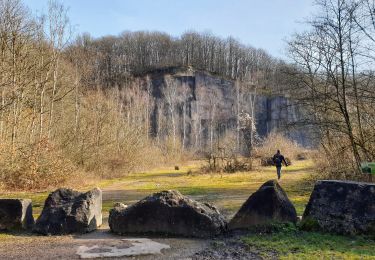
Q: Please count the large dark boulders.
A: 5